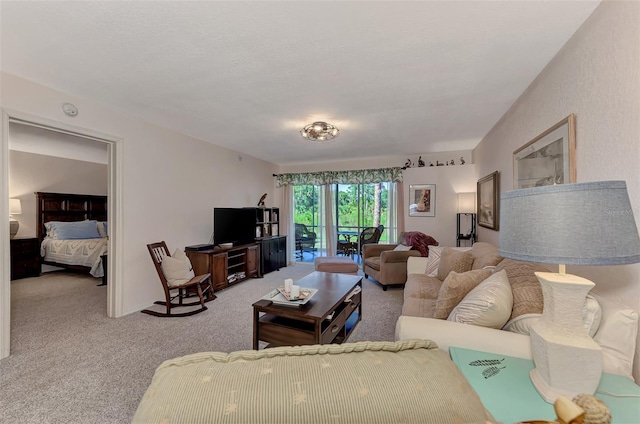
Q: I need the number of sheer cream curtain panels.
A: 3